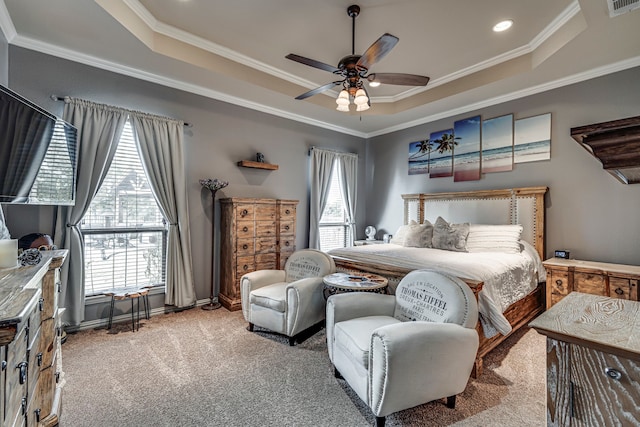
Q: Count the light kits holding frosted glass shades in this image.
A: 1